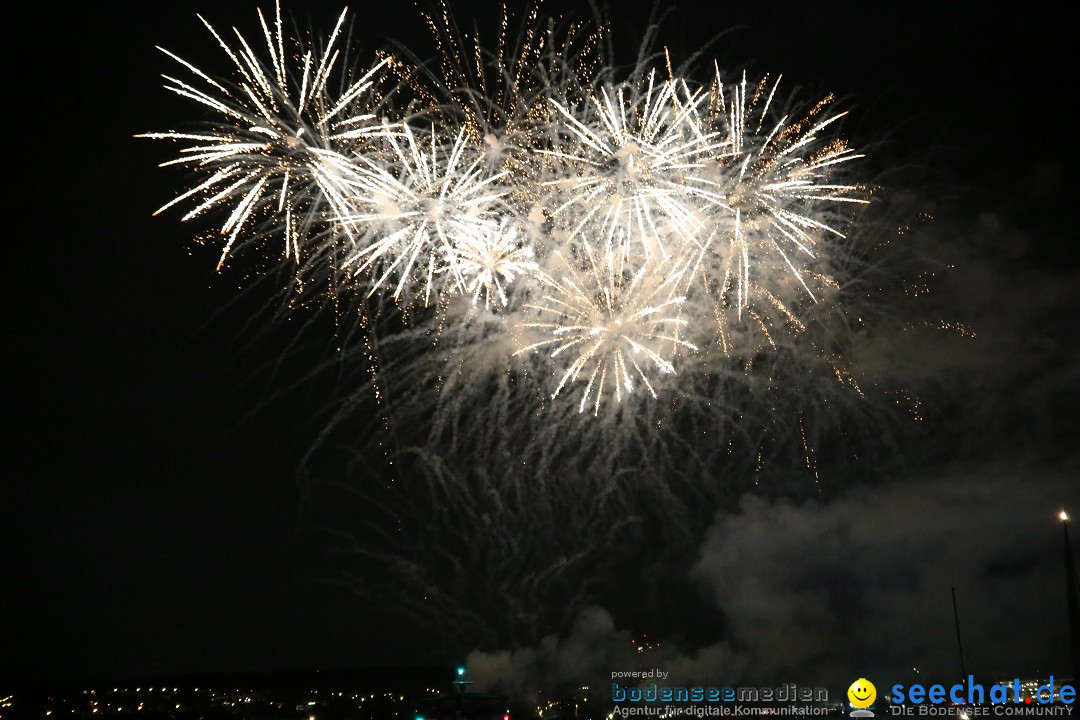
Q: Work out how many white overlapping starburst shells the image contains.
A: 6